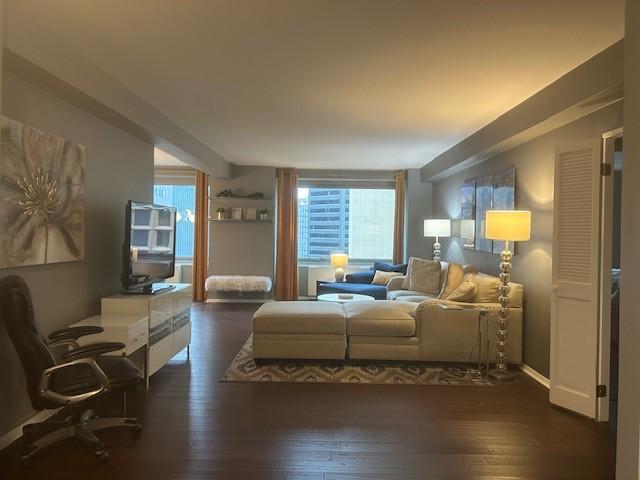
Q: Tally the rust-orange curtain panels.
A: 3